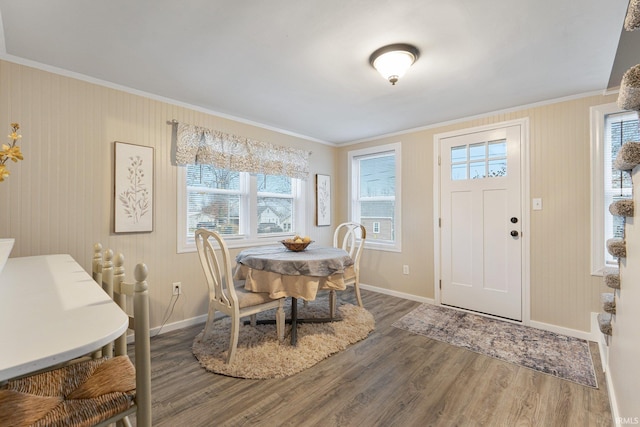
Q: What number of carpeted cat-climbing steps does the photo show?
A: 8